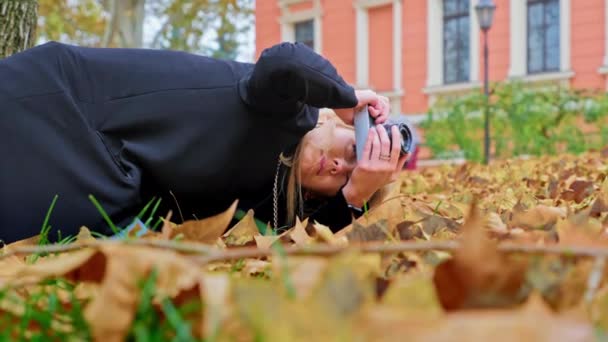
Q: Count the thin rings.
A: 2